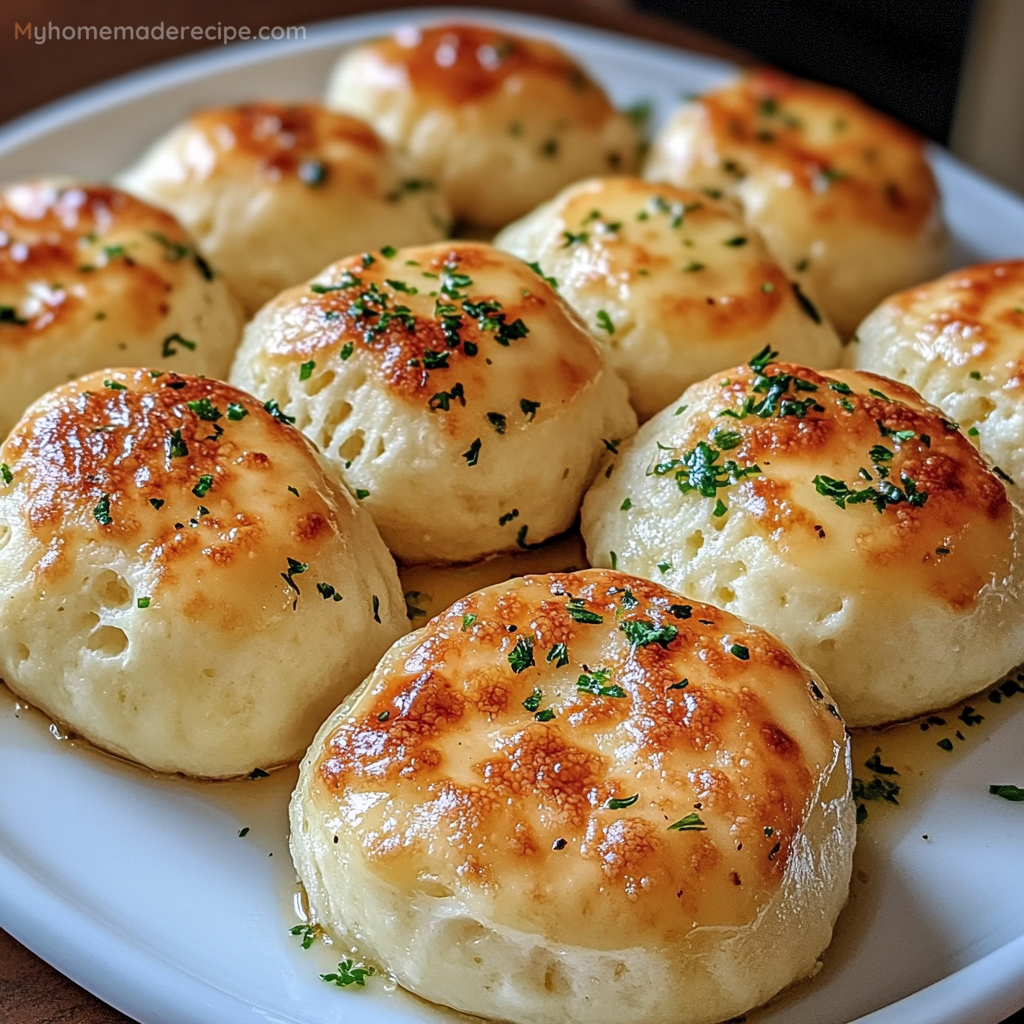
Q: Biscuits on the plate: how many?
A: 10